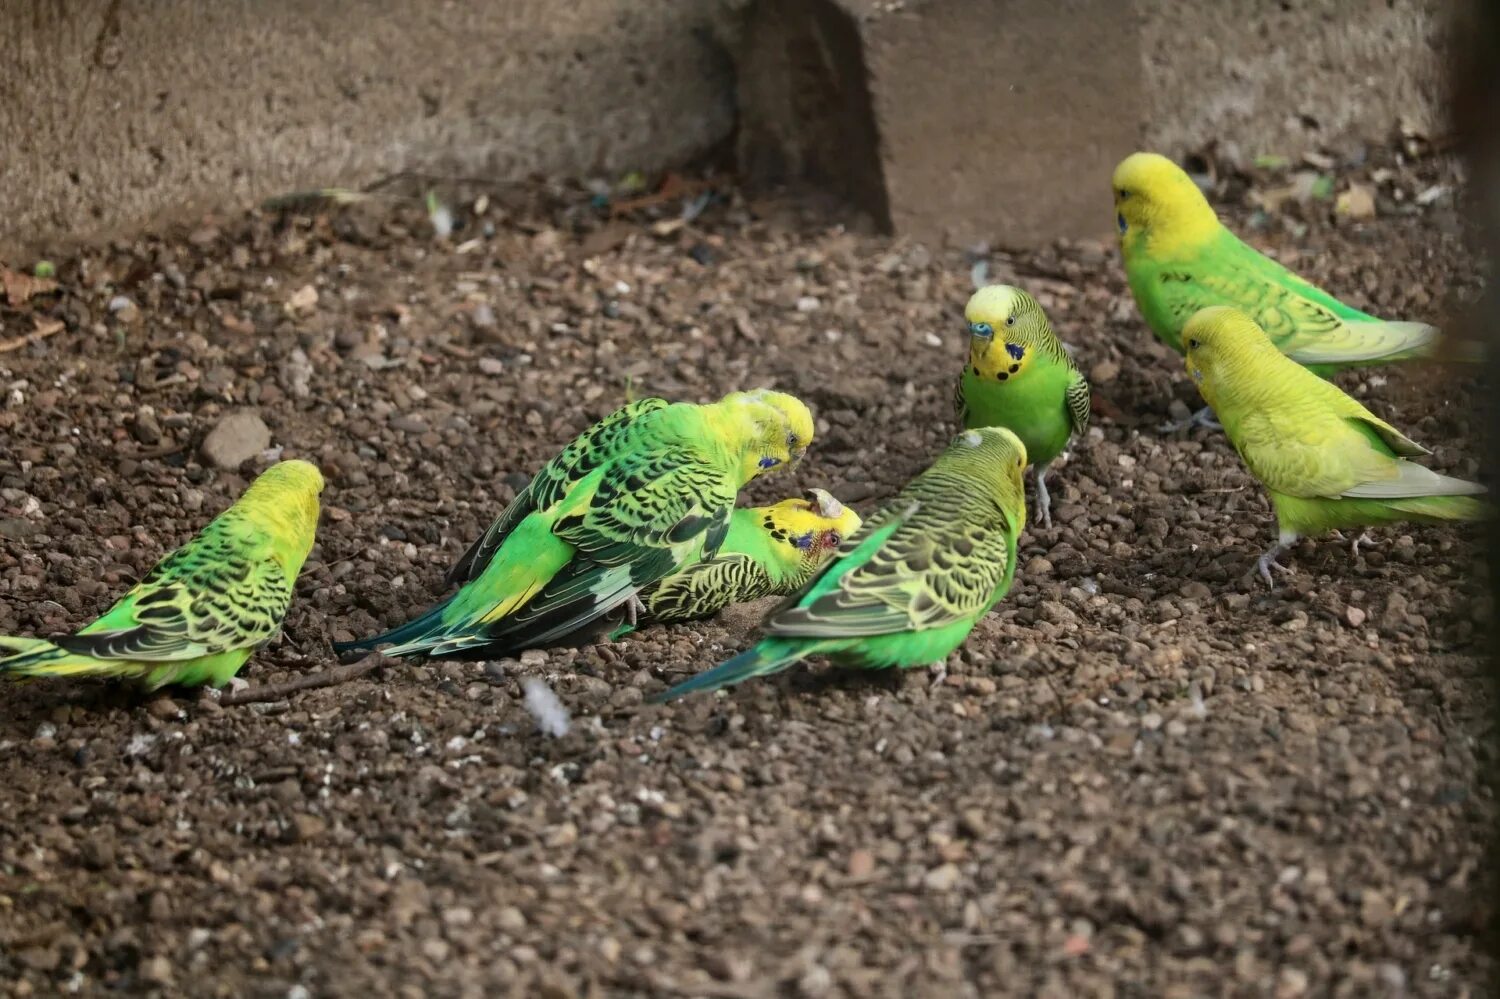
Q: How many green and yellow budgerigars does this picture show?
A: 7